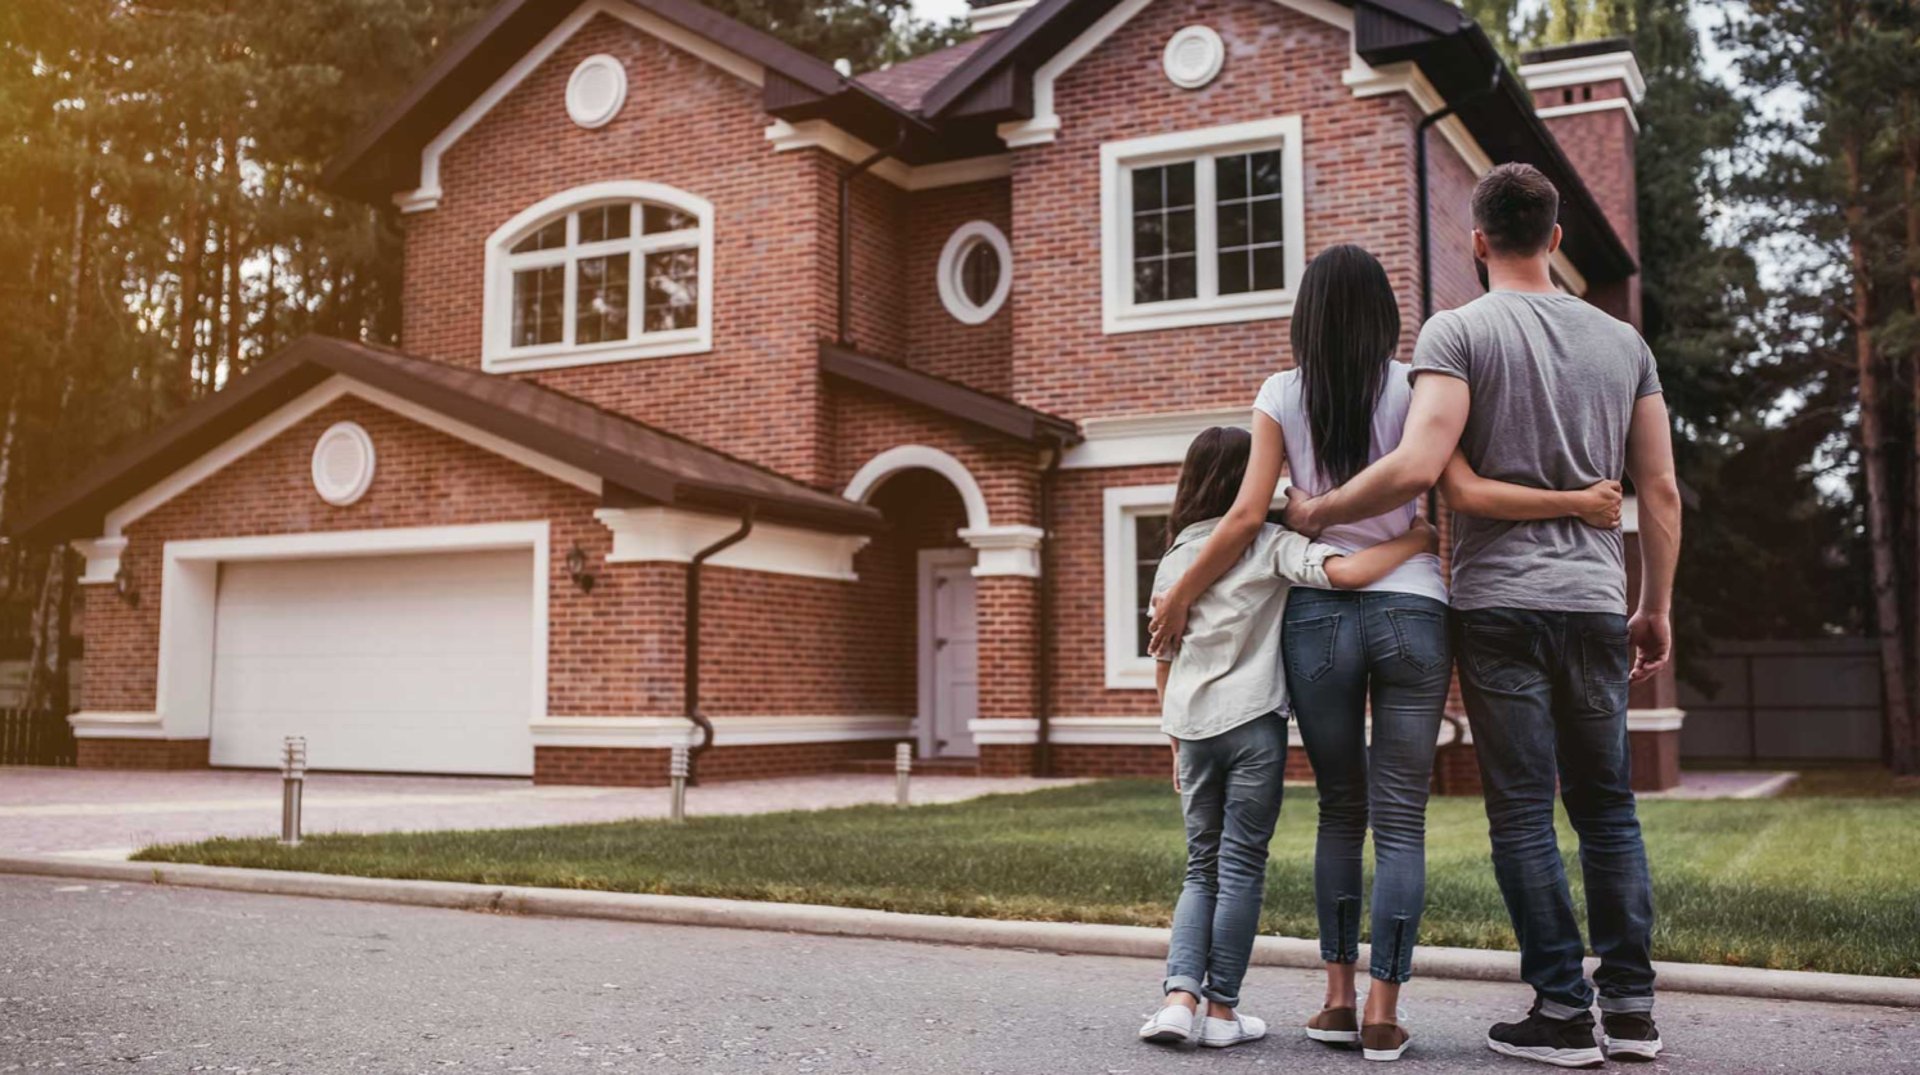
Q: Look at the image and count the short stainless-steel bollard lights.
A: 3